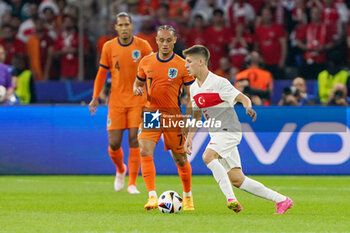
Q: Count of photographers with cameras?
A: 3